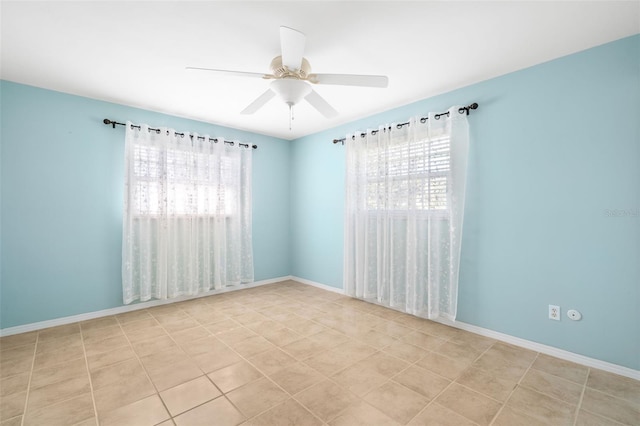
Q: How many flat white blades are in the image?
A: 5